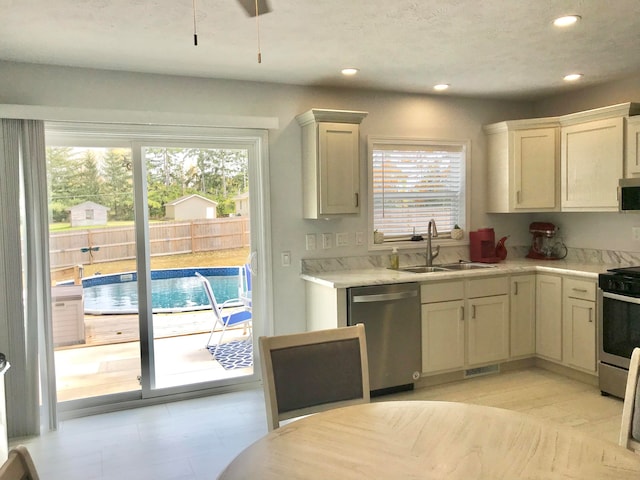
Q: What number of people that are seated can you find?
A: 0